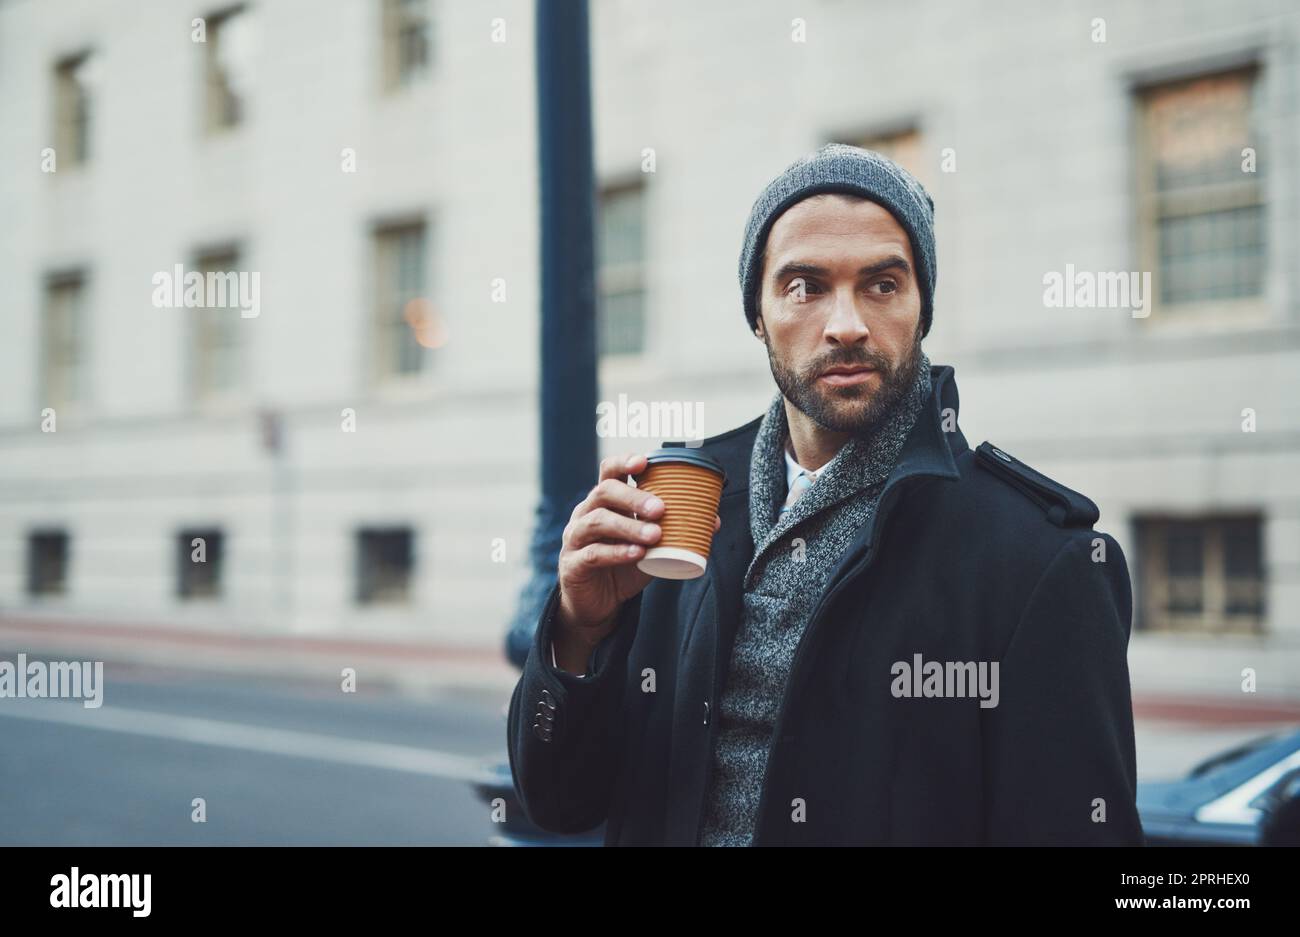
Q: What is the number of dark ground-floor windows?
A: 4